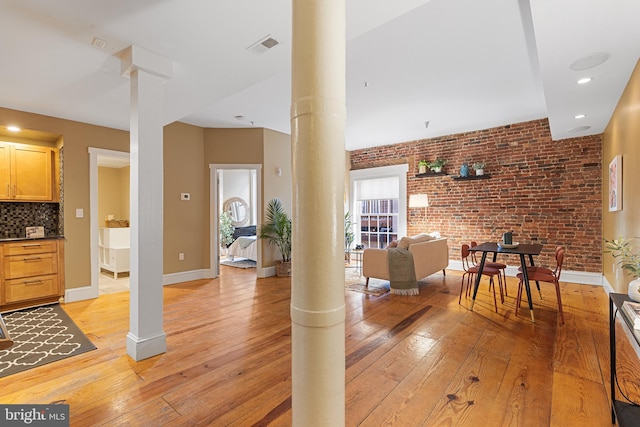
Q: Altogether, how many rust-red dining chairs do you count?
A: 4